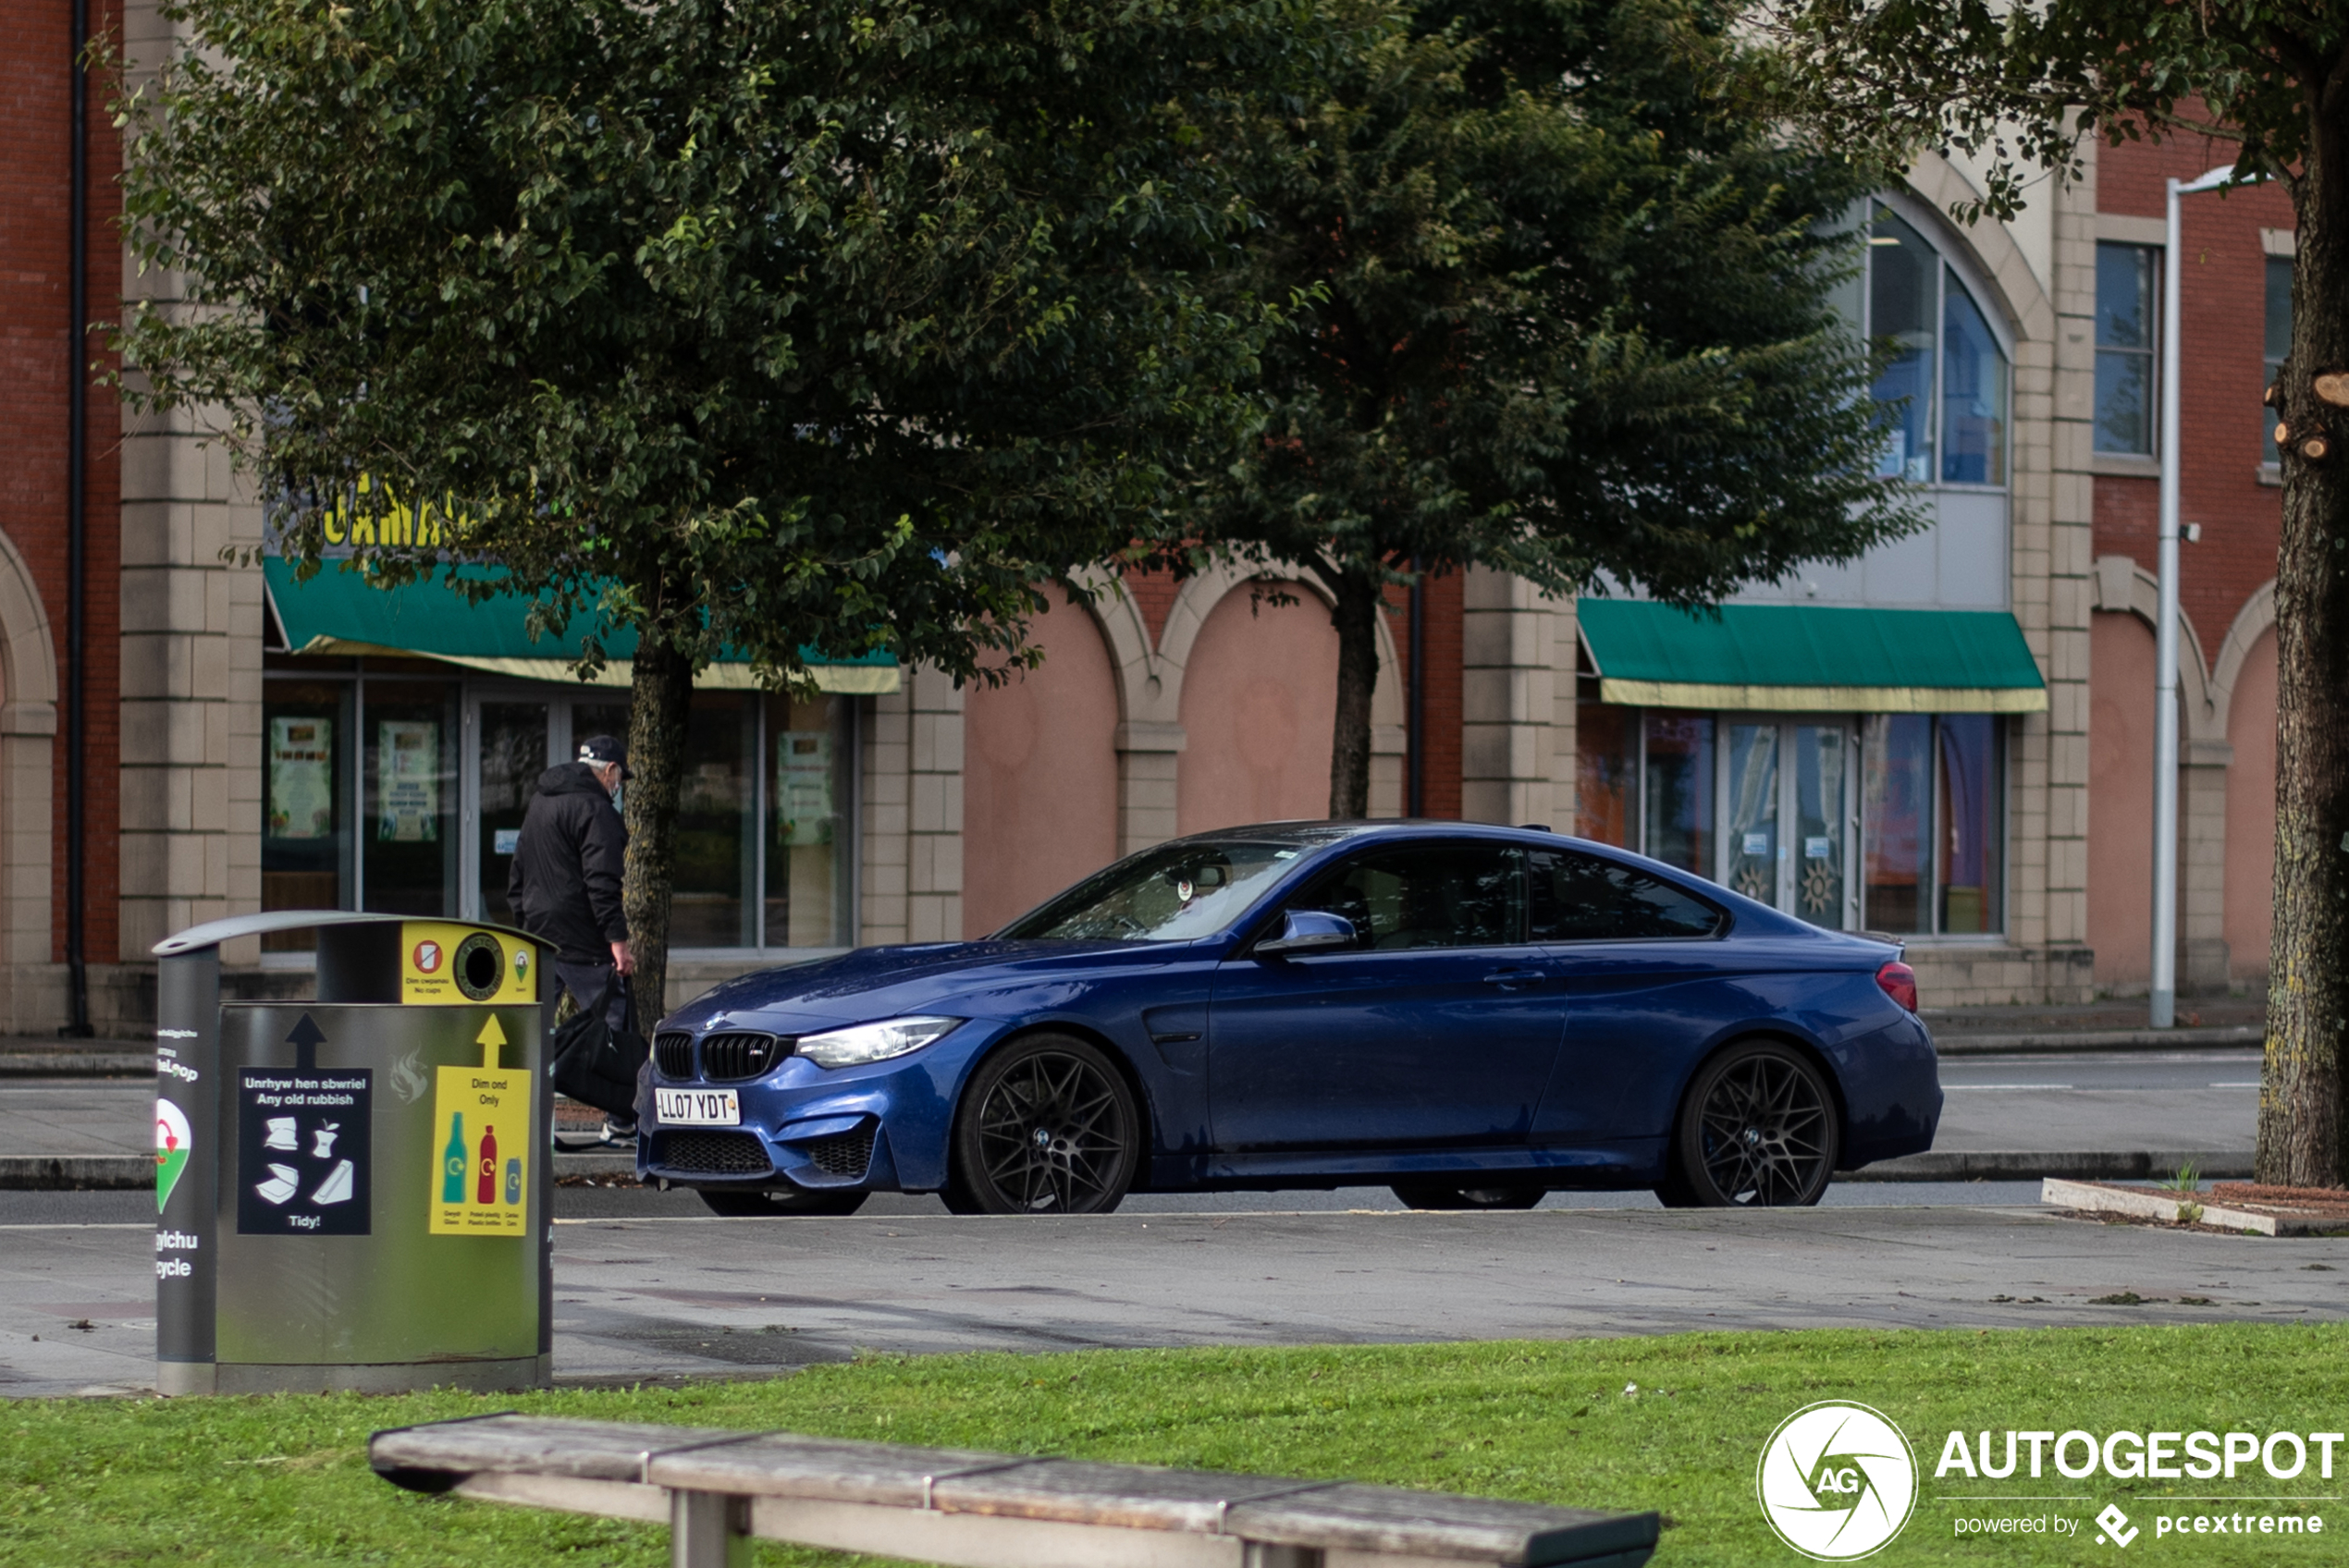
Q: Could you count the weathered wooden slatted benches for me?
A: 1